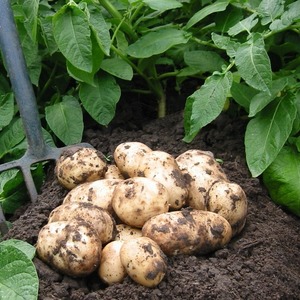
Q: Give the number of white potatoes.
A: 14